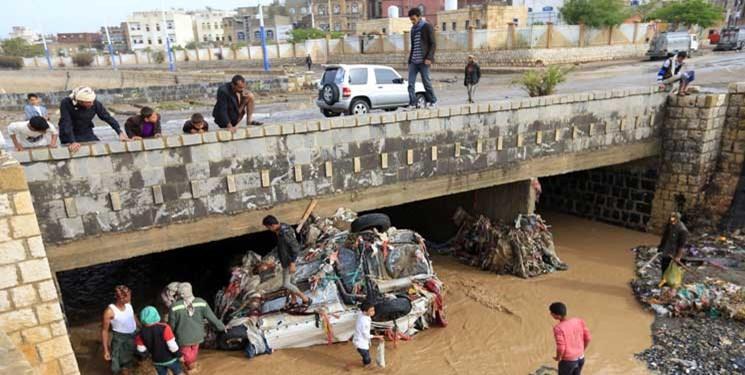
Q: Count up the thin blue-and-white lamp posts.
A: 4